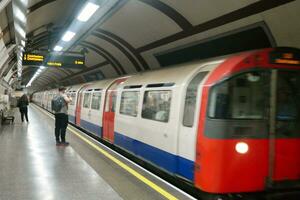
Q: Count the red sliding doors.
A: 2